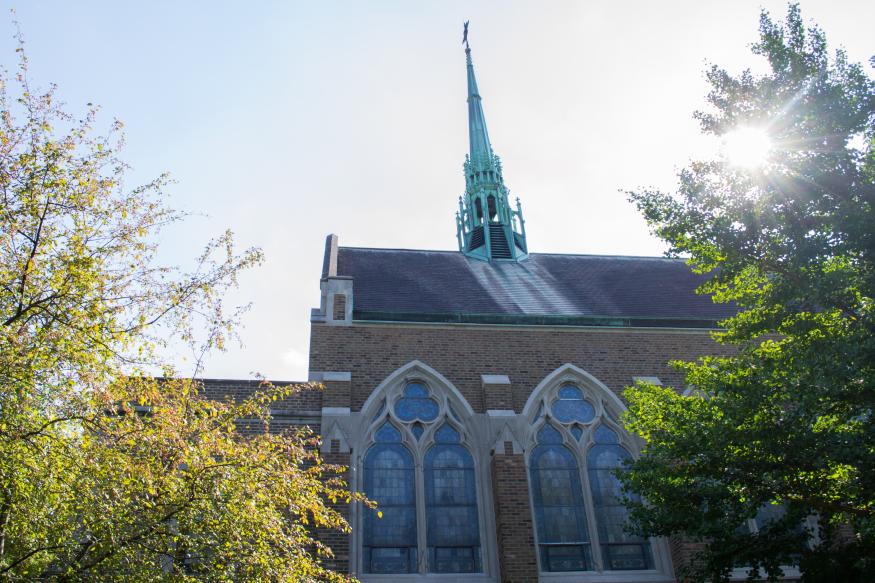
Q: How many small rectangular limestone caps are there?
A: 5